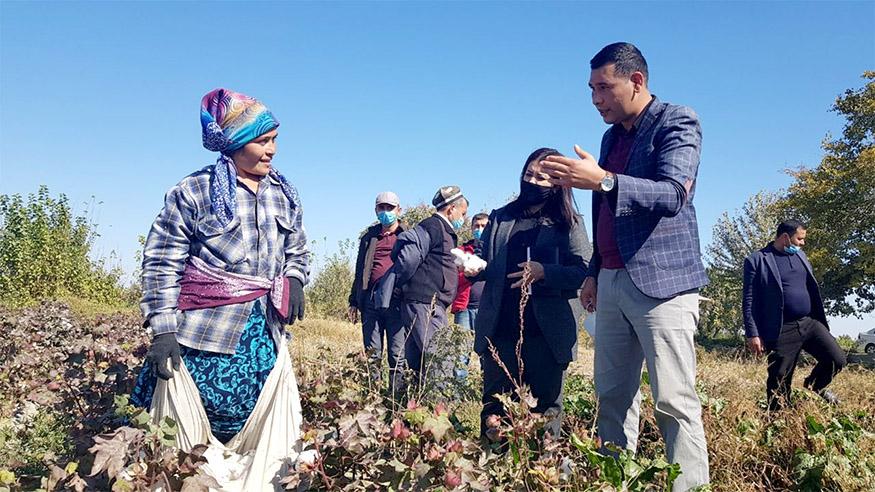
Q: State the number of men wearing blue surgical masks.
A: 4